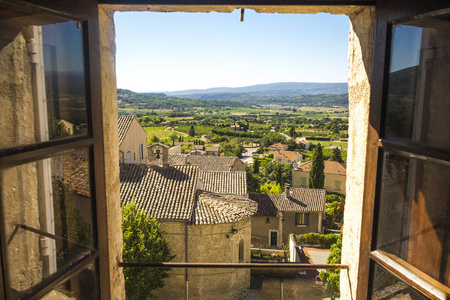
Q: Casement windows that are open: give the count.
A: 2